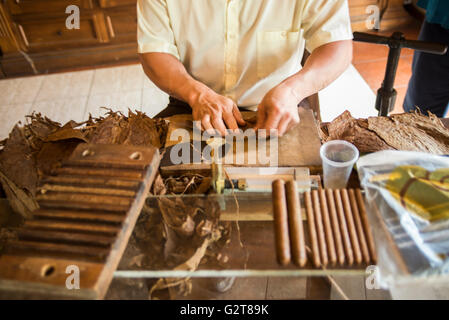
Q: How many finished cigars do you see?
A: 10